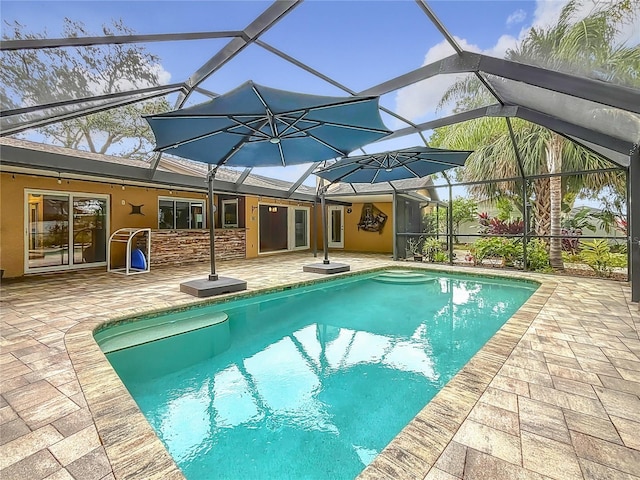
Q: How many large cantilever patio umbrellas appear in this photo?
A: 2